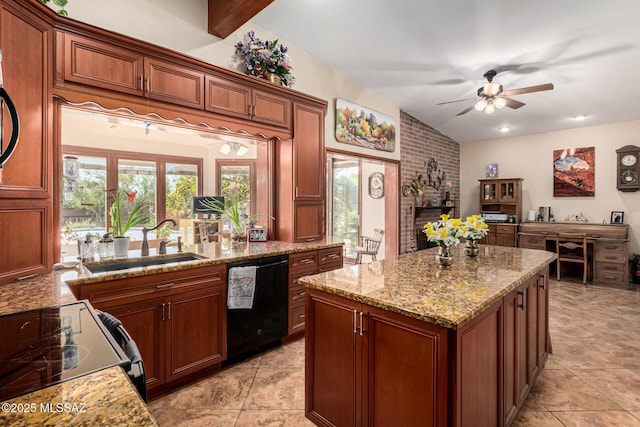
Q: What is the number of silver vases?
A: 2